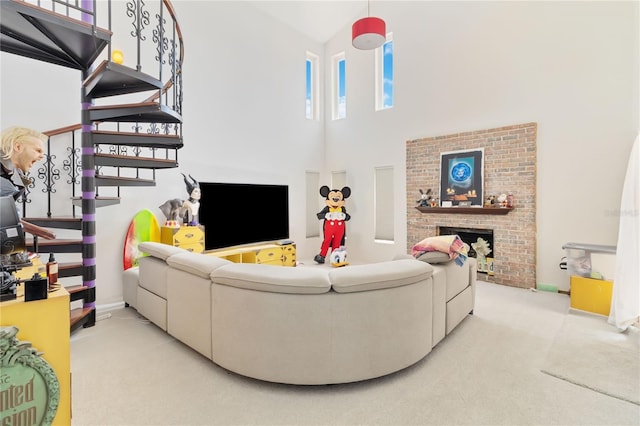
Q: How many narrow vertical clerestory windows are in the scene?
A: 3